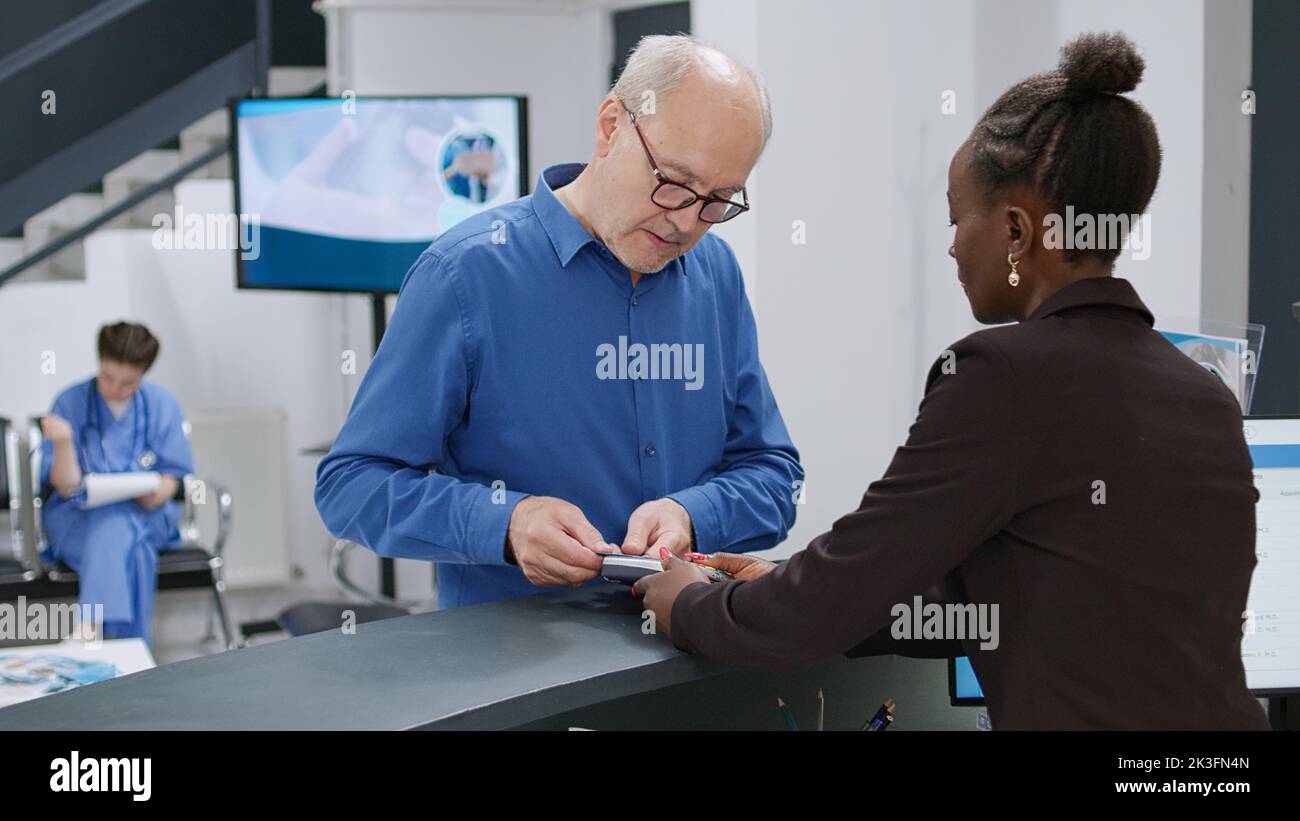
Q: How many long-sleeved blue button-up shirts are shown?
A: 1